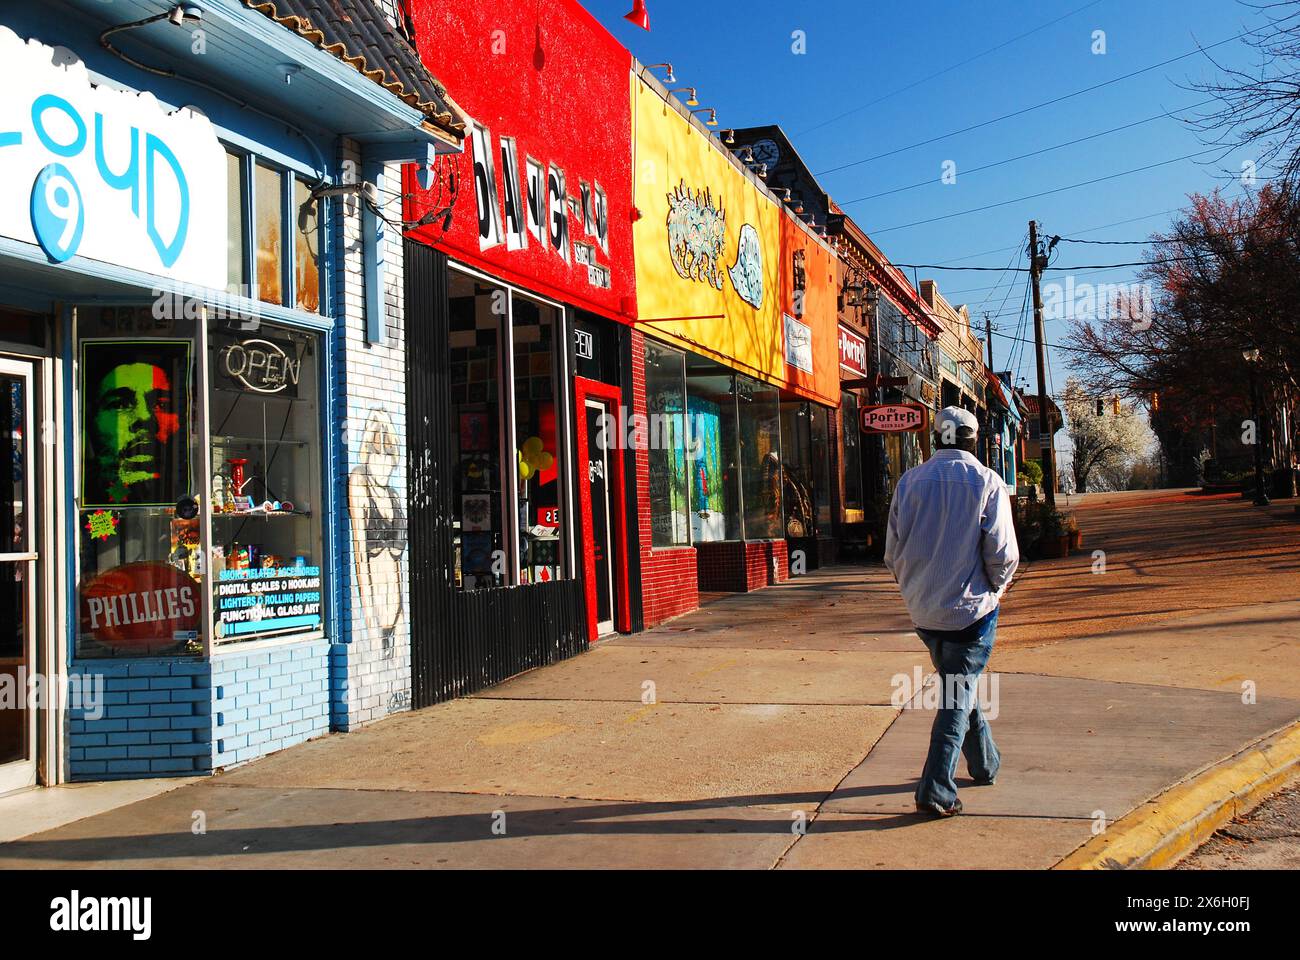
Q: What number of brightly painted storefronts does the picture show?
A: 4